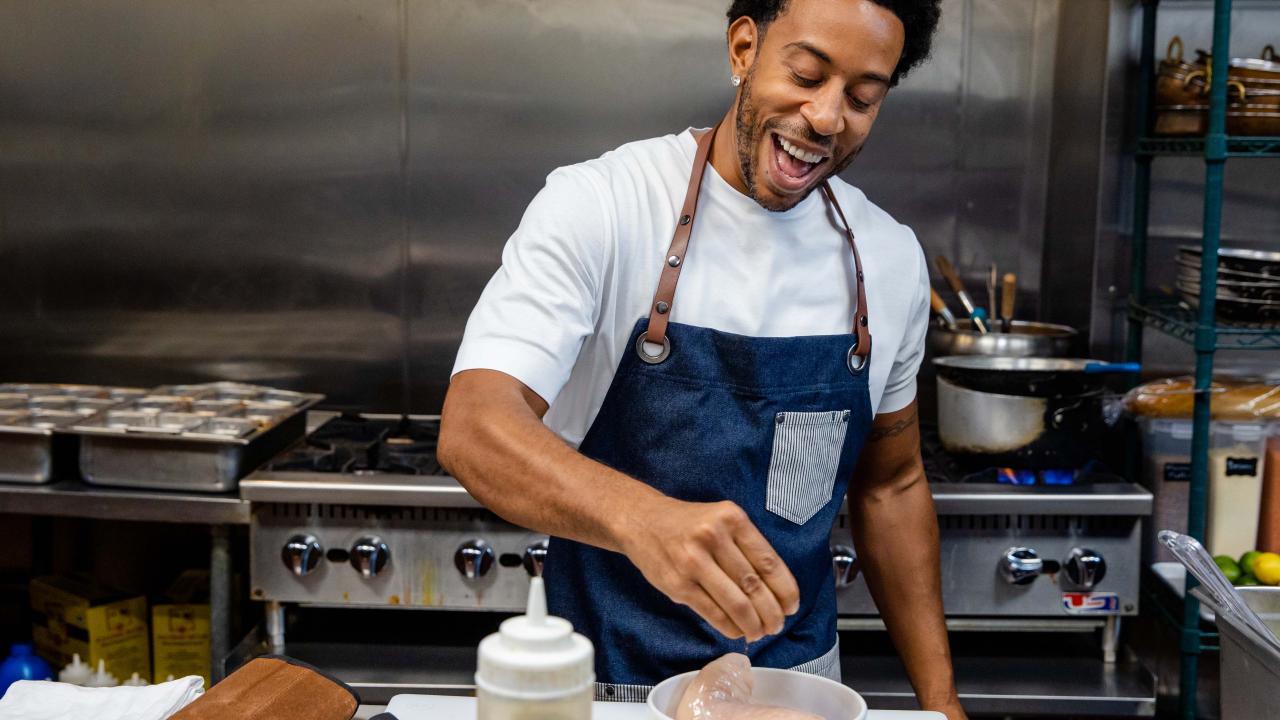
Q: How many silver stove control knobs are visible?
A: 7